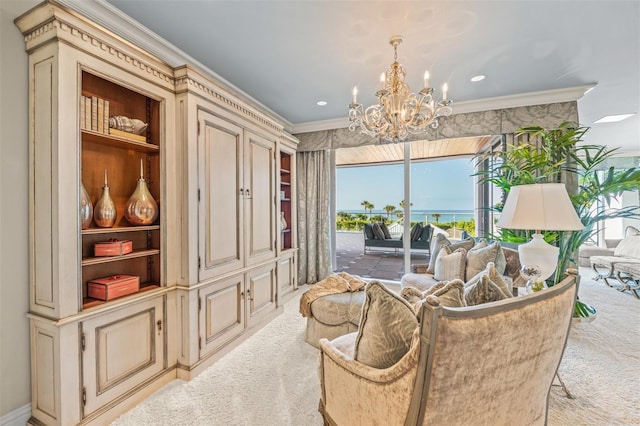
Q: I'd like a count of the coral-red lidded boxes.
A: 2